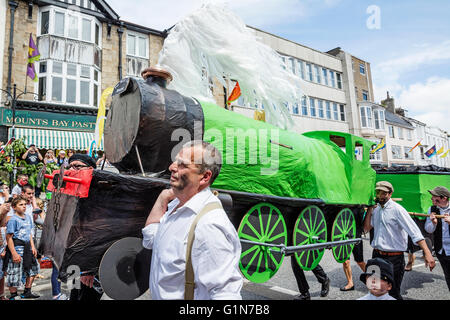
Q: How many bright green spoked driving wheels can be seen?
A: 3